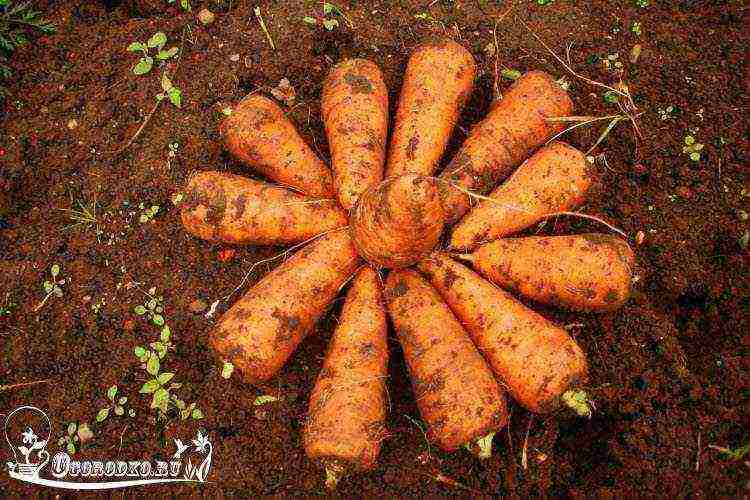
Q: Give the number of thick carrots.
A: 12